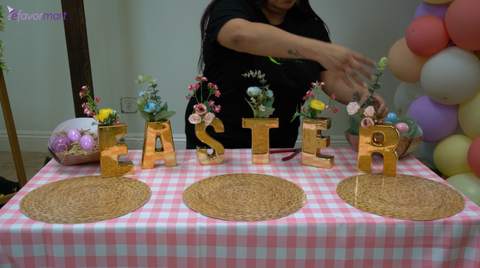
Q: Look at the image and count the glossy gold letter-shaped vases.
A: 6